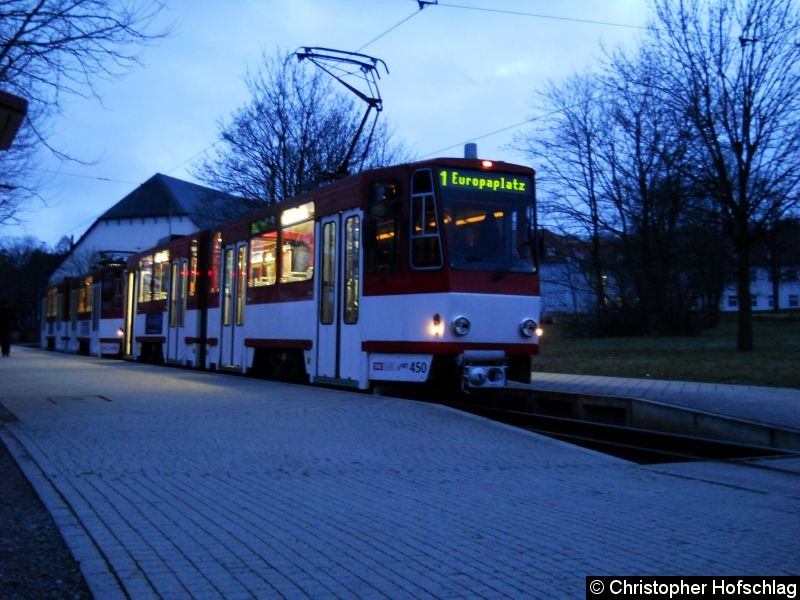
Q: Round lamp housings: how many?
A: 2